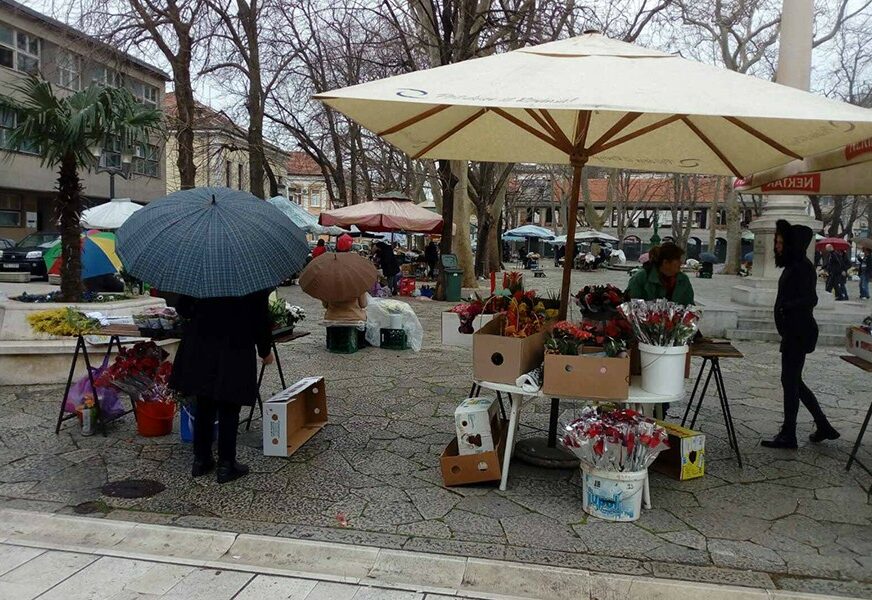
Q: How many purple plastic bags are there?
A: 1